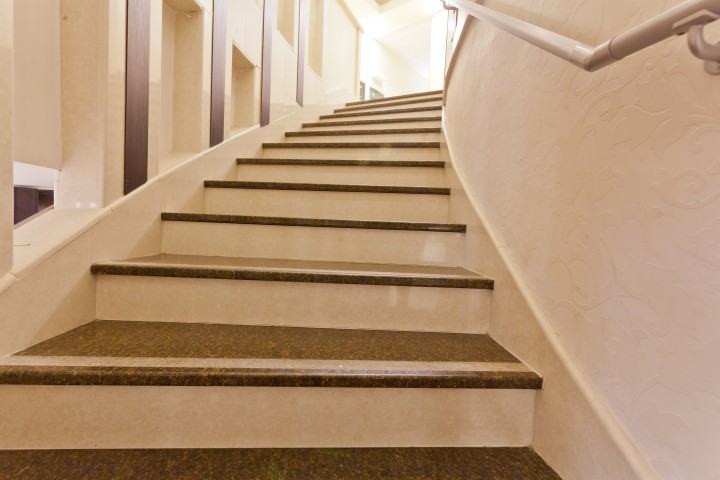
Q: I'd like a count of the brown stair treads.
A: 12